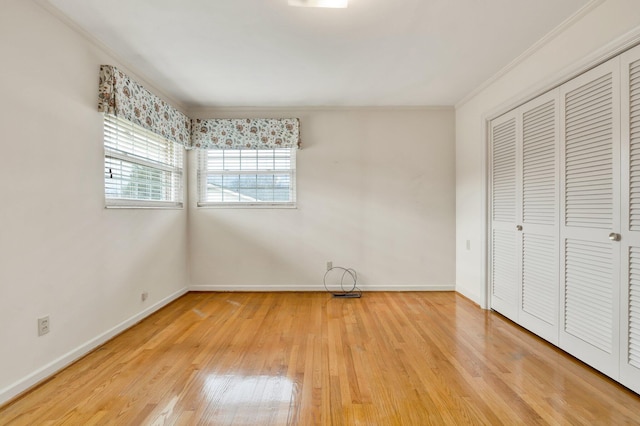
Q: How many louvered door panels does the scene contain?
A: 4